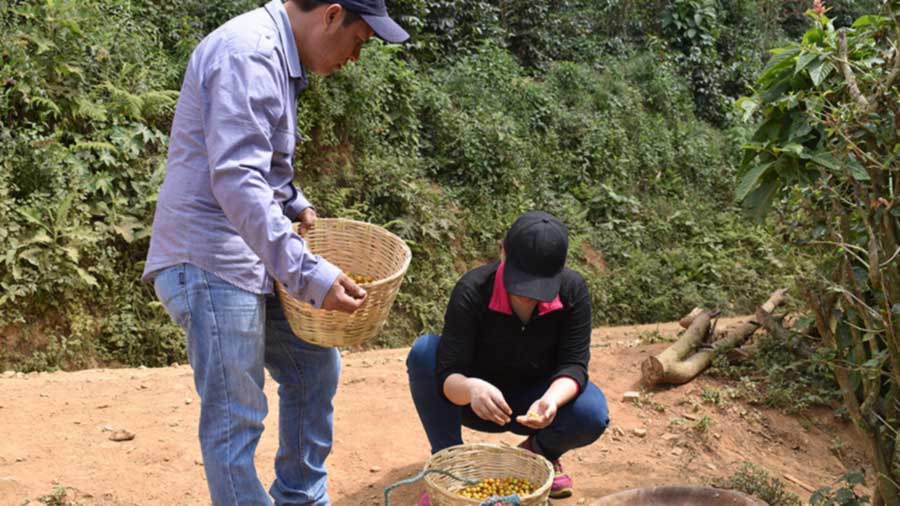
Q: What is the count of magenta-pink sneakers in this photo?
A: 2